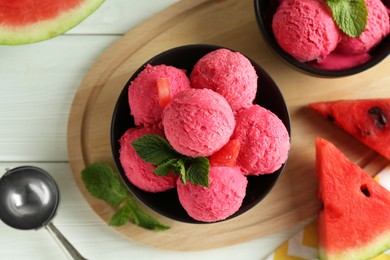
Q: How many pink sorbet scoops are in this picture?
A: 8